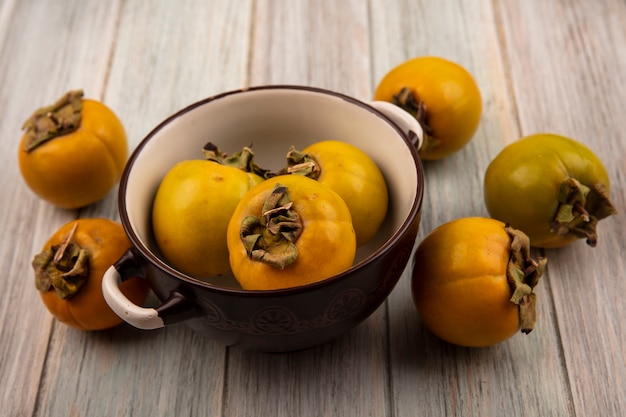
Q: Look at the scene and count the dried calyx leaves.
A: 8